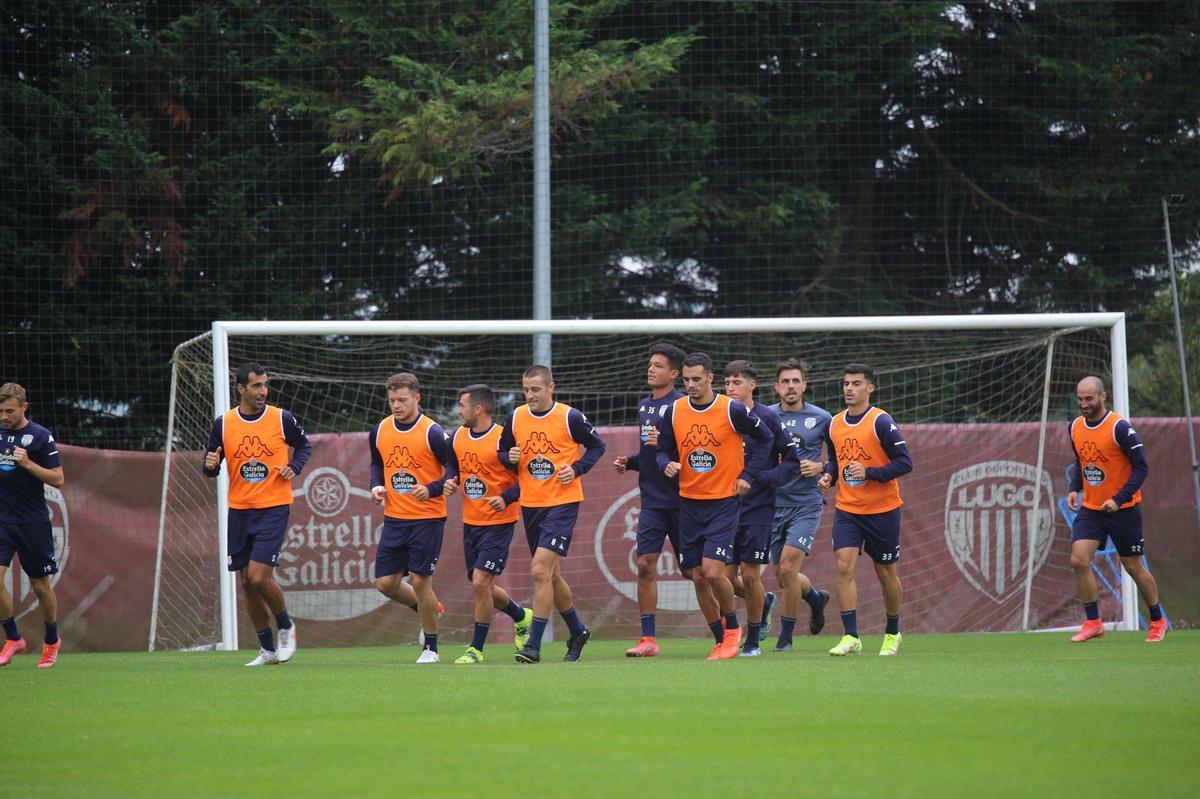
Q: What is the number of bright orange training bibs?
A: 7